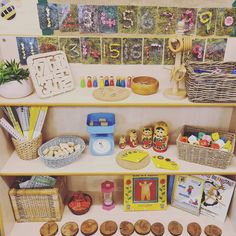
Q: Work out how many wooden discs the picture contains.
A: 10